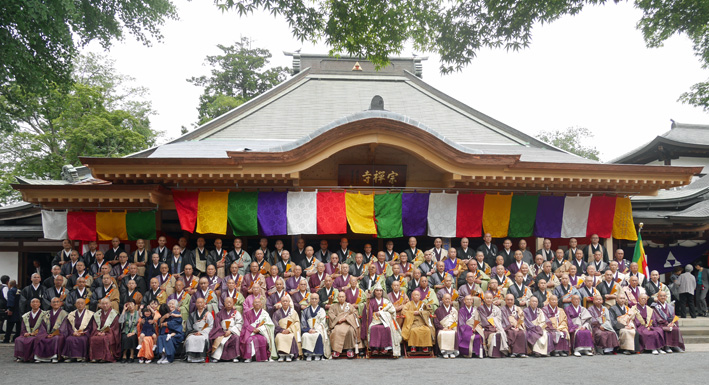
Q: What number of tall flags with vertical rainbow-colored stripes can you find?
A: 1